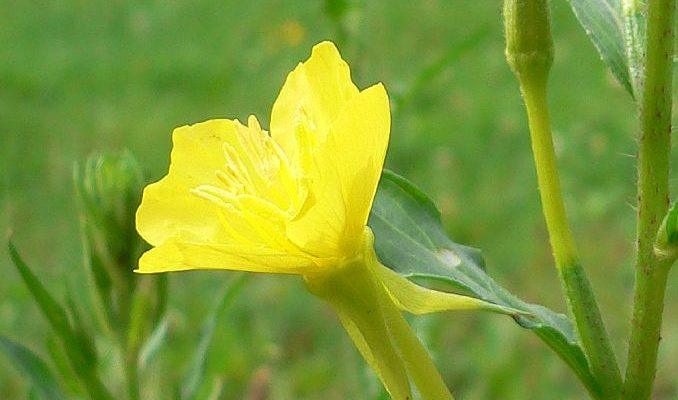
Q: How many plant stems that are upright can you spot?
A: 2